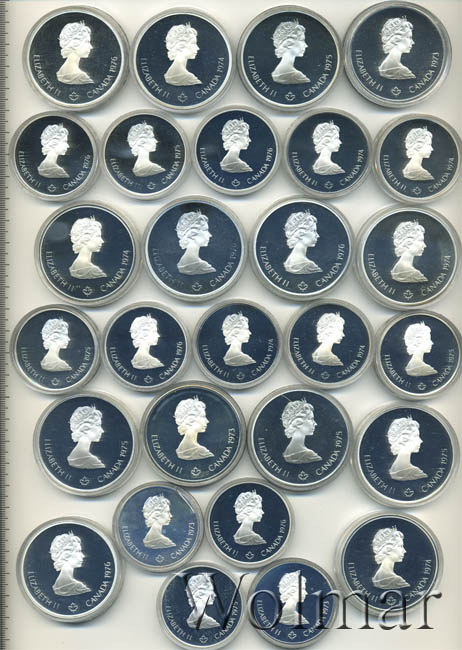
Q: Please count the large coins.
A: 14